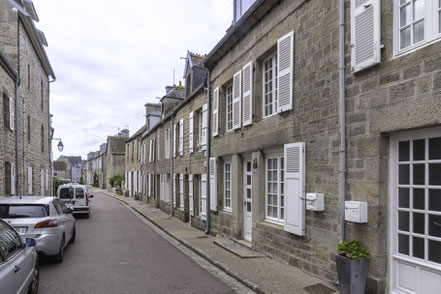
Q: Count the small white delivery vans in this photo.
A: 1